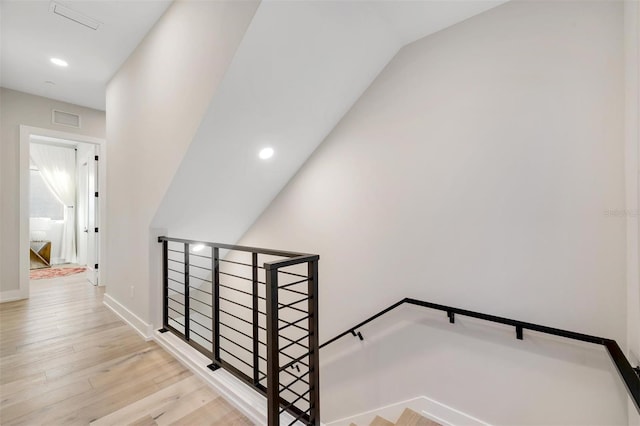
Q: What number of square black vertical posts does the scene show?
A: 6